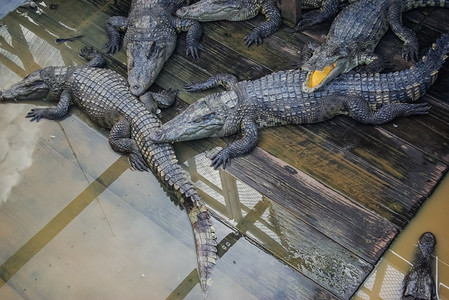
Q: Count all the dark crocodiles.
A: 6